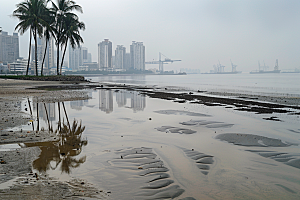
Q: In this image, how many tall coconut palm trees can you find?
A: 5